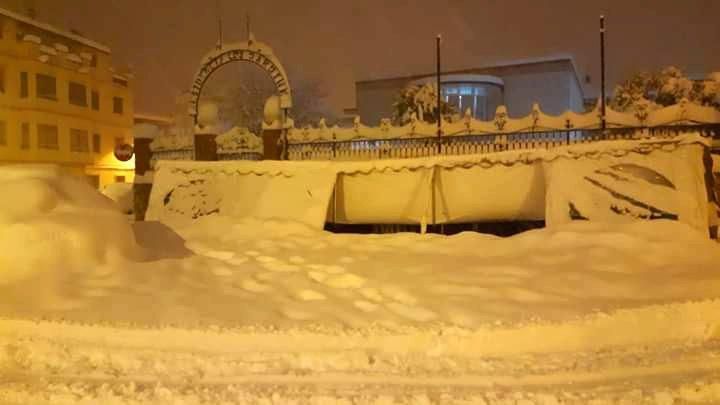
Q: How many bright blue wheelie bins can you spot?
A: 0